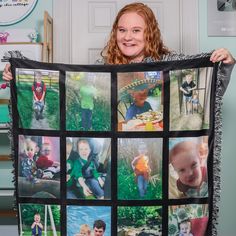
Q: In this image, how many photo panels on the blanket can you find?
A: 12